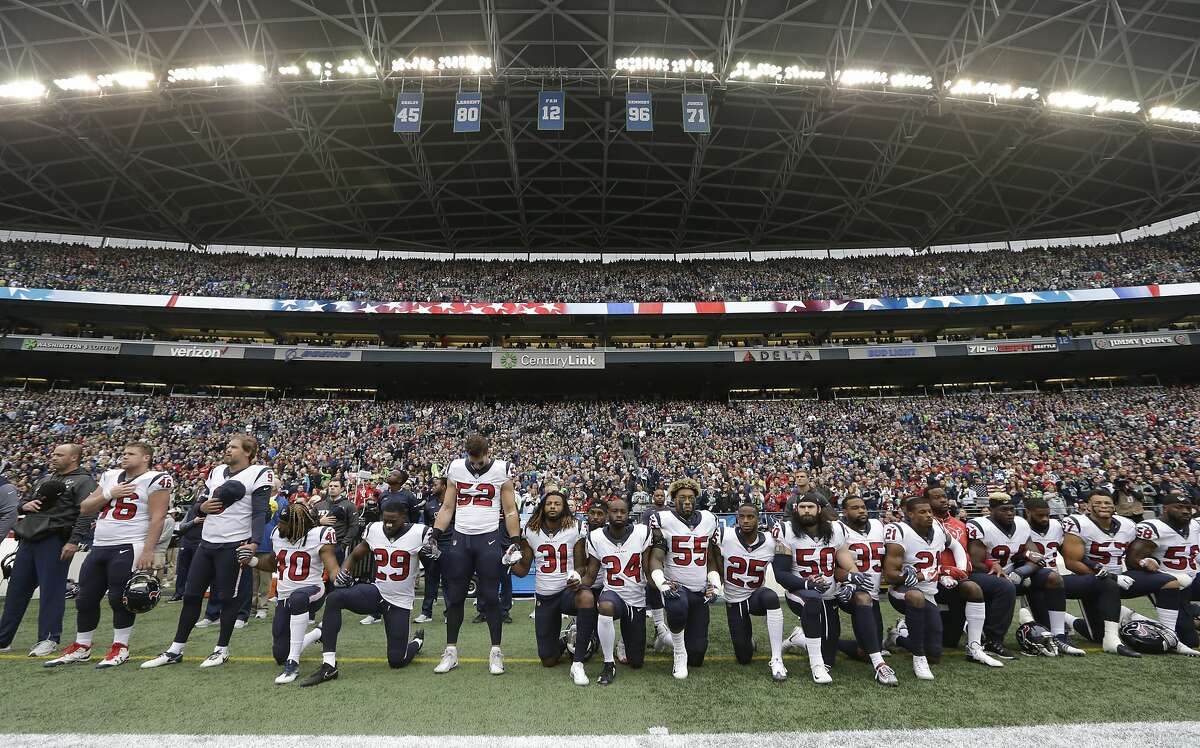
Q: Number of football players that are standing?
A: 3